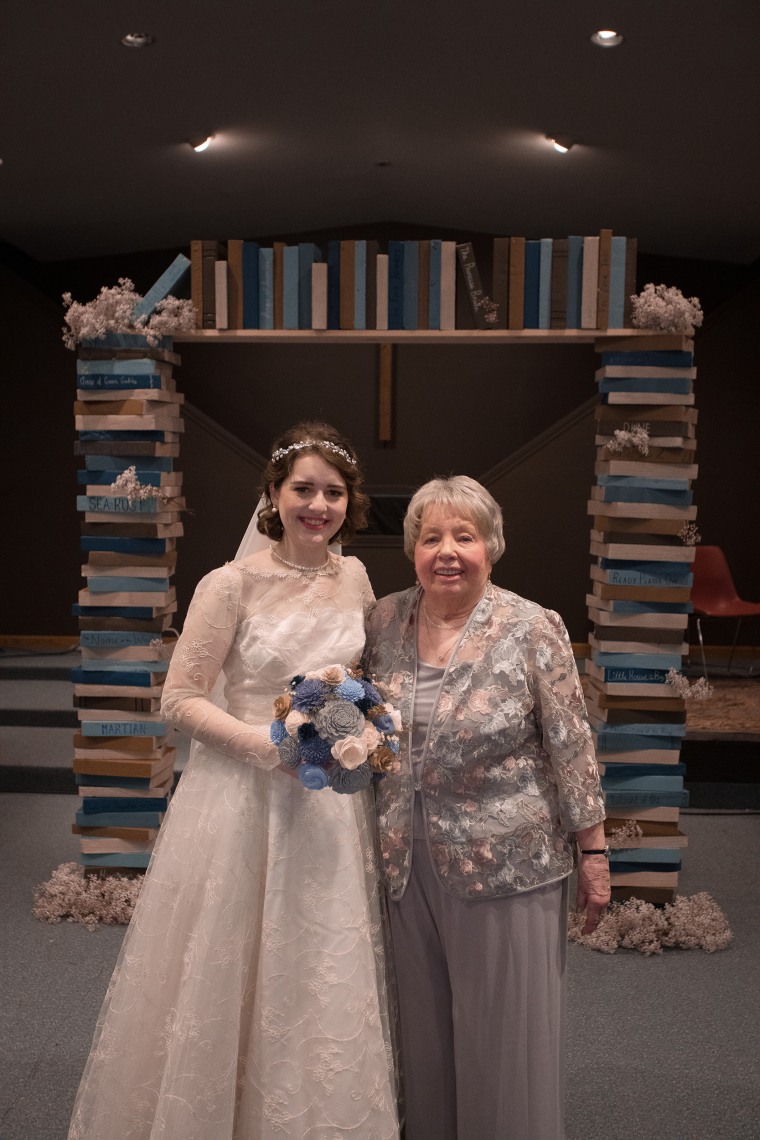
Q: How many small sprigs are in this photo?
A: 7